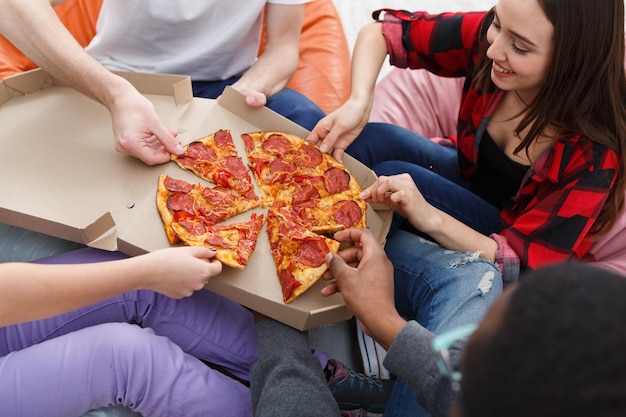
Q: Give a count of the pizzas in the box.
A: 1